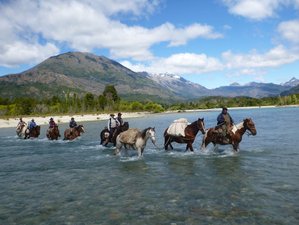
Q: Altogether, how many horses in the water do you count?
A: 9